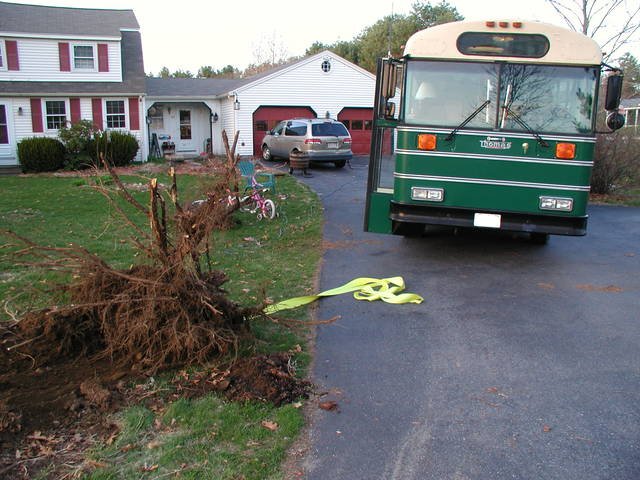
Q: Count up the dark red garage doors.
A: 2